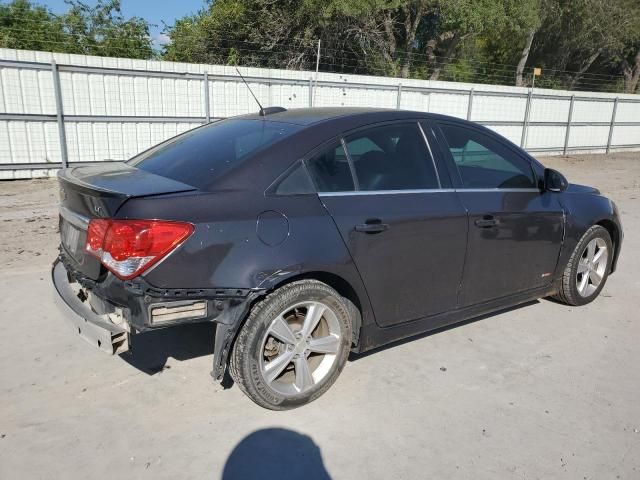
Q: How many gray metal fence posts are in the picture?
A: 8